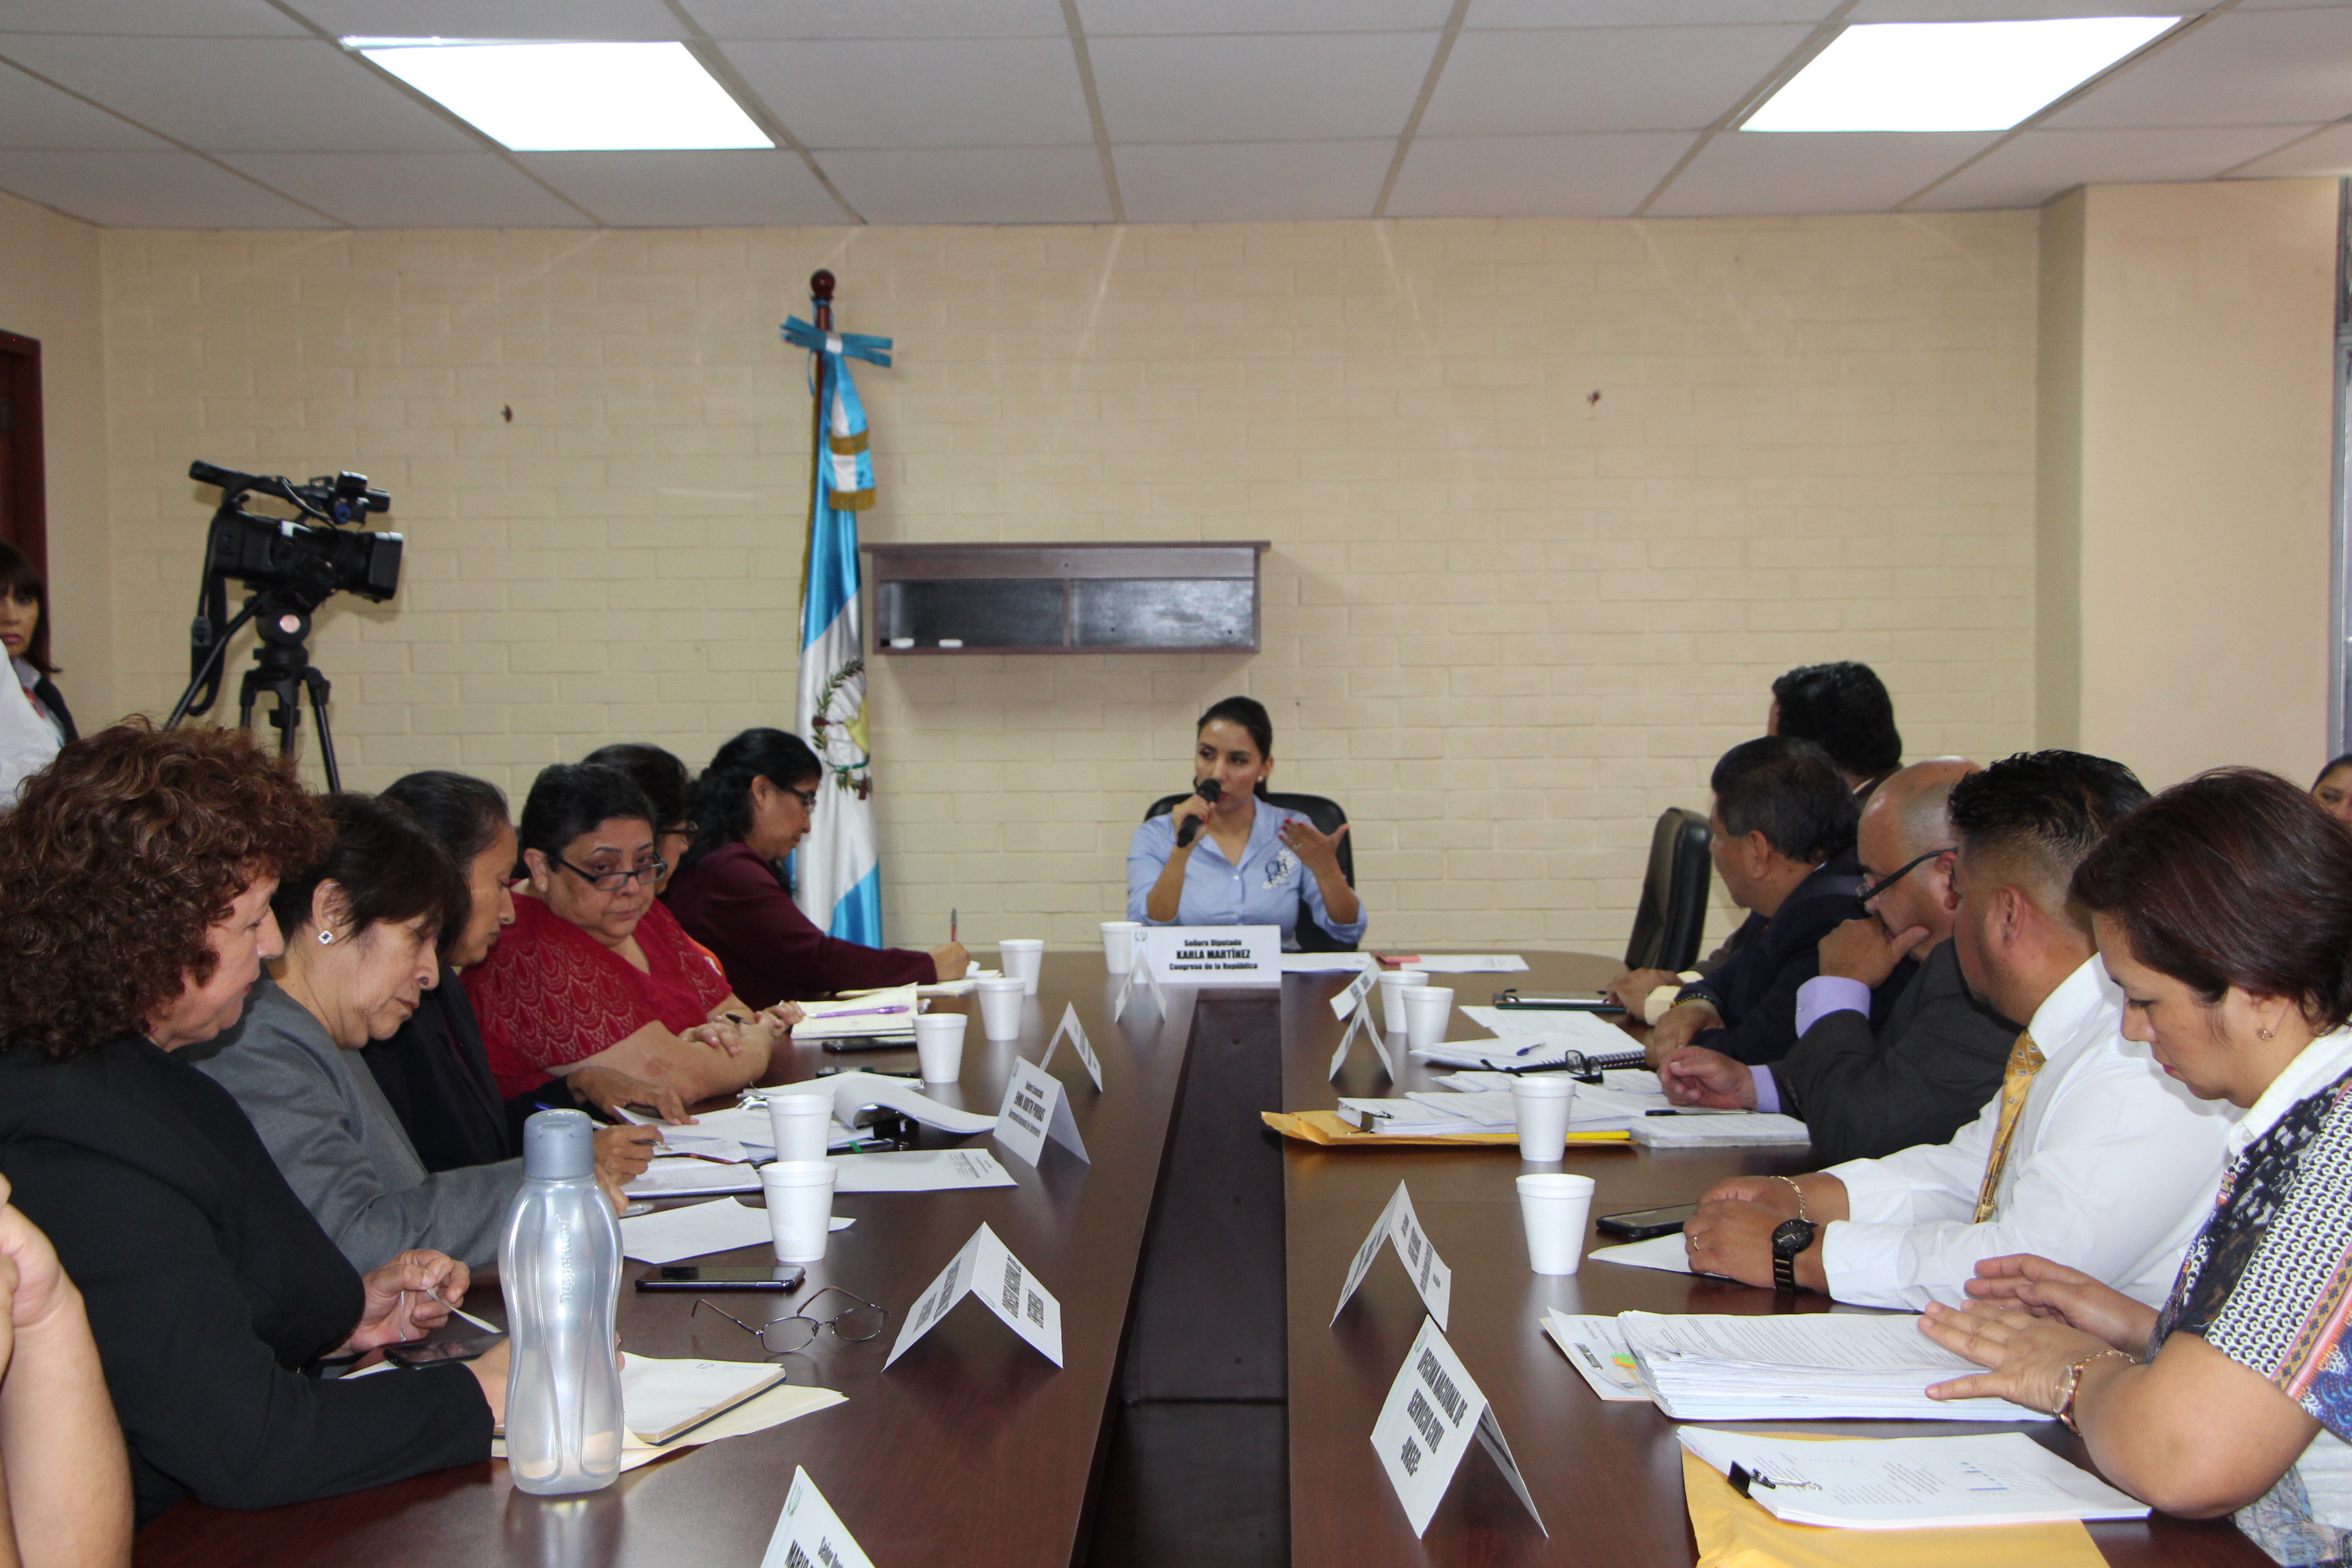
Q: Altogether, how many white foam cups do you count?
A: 10